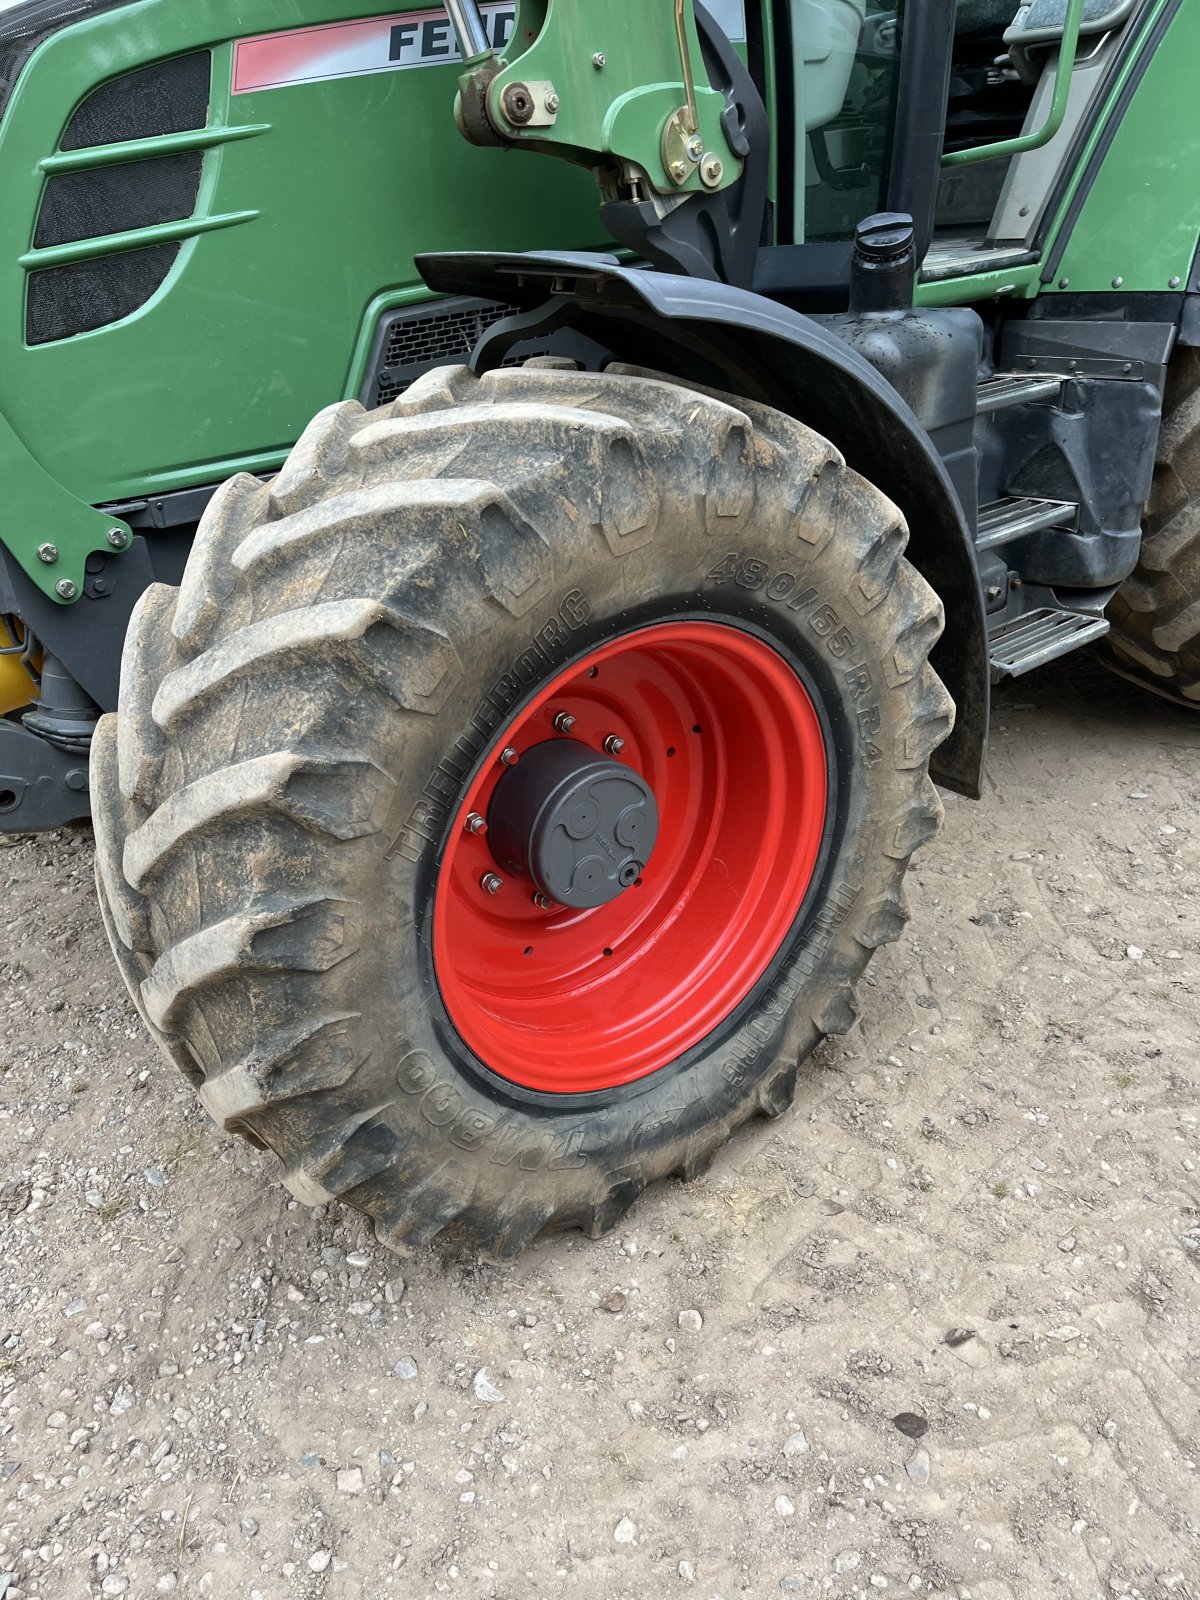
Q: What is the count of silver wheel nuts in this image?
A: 6